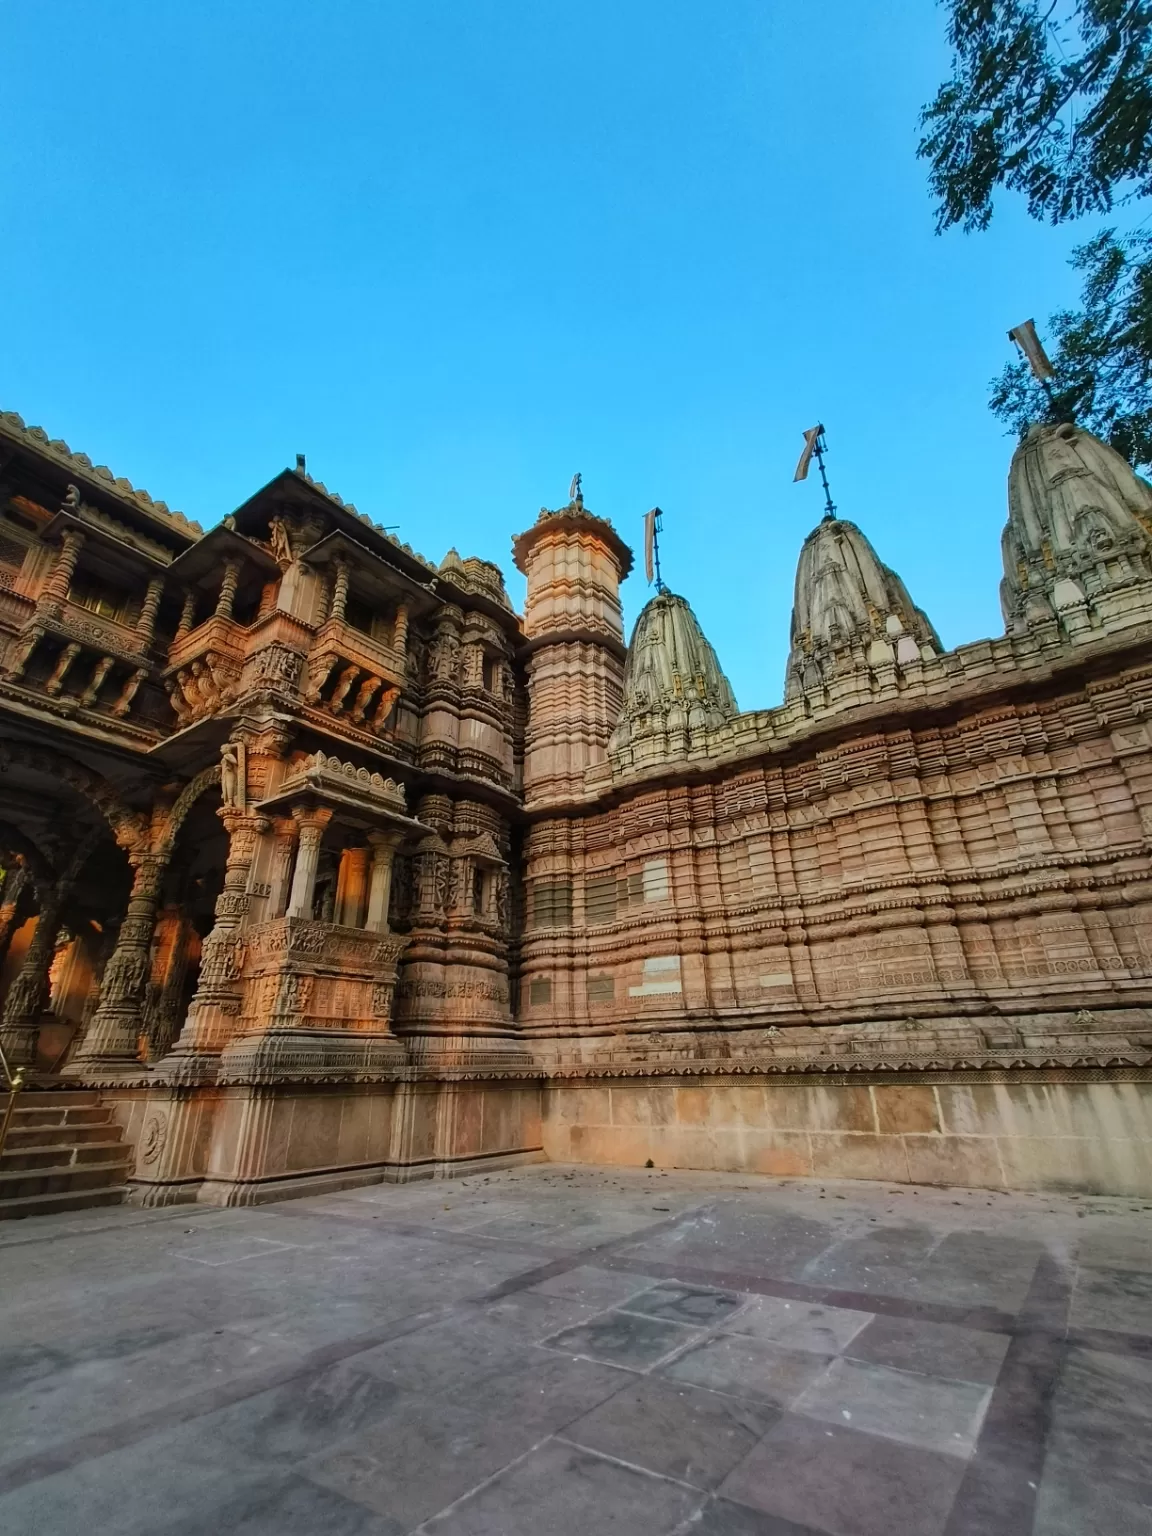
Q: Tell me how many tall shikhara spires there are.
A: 3